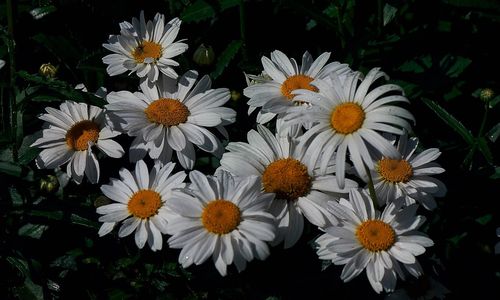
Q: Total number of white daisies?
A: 10